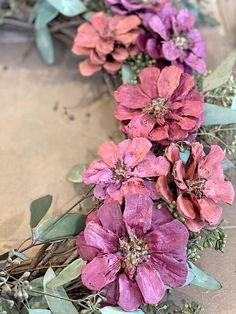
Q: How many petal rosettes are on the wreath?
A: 7